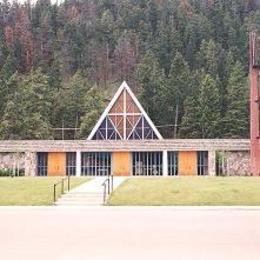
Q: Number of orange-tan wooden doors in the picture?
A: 3